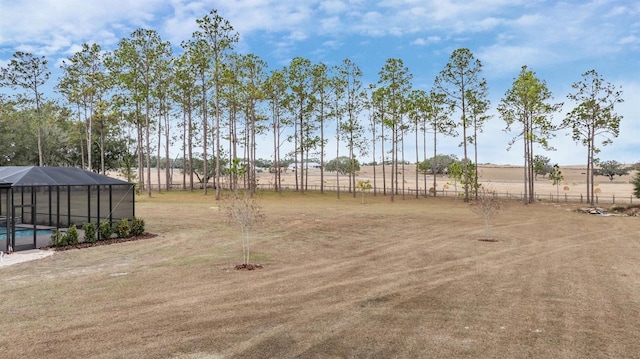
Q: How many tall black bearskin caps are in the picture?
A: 0